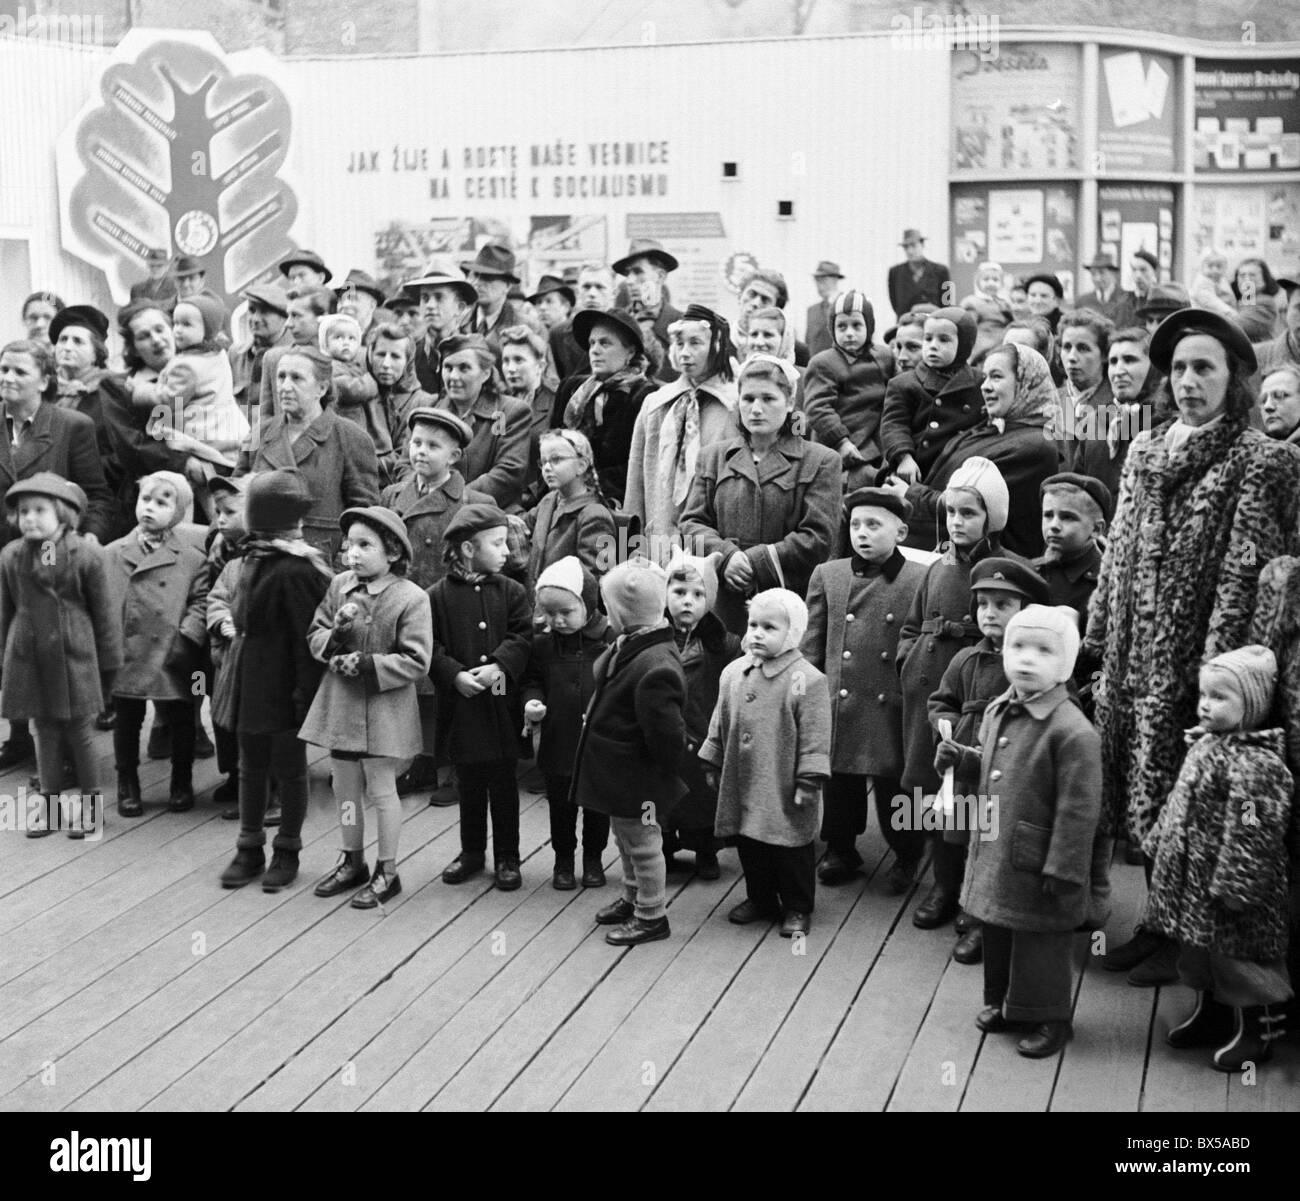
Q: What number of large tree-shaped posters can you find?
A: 1